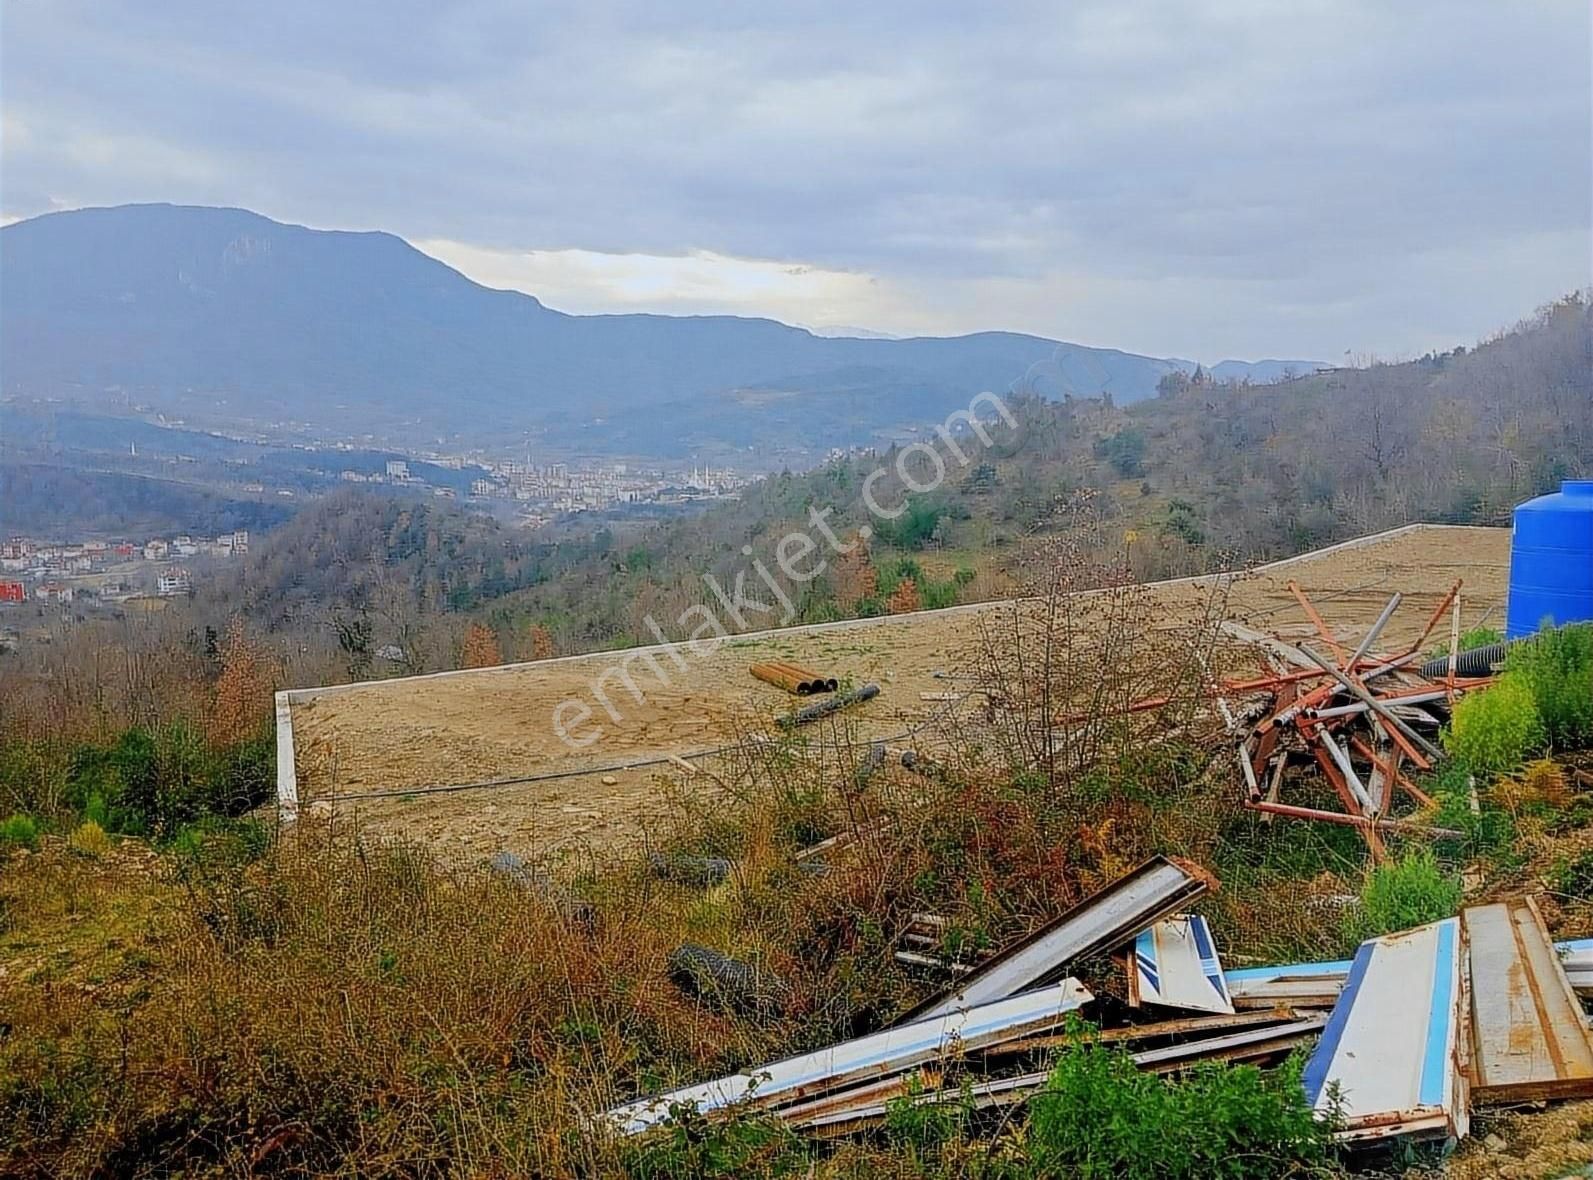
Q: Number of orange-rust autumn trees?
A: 5